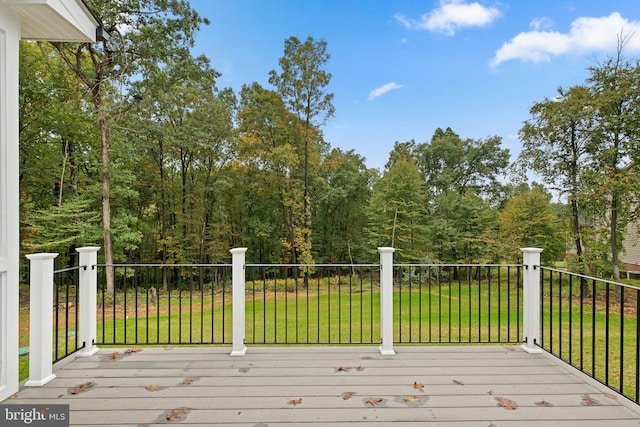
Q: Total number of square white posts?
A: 5